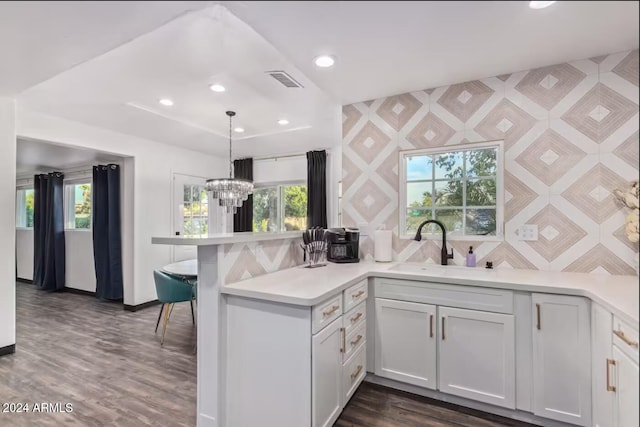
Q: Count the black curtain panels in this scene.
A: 4